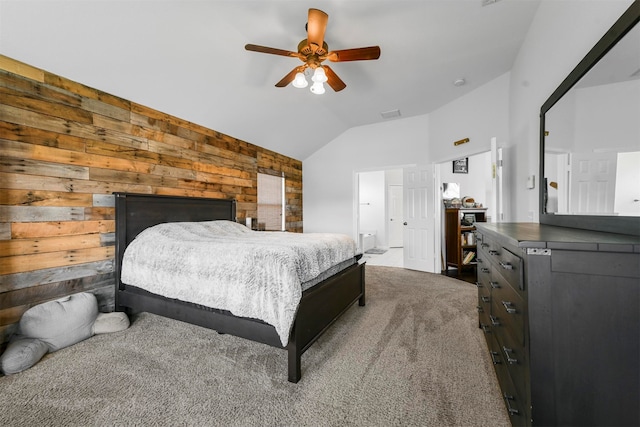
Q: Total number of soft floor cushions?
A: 1